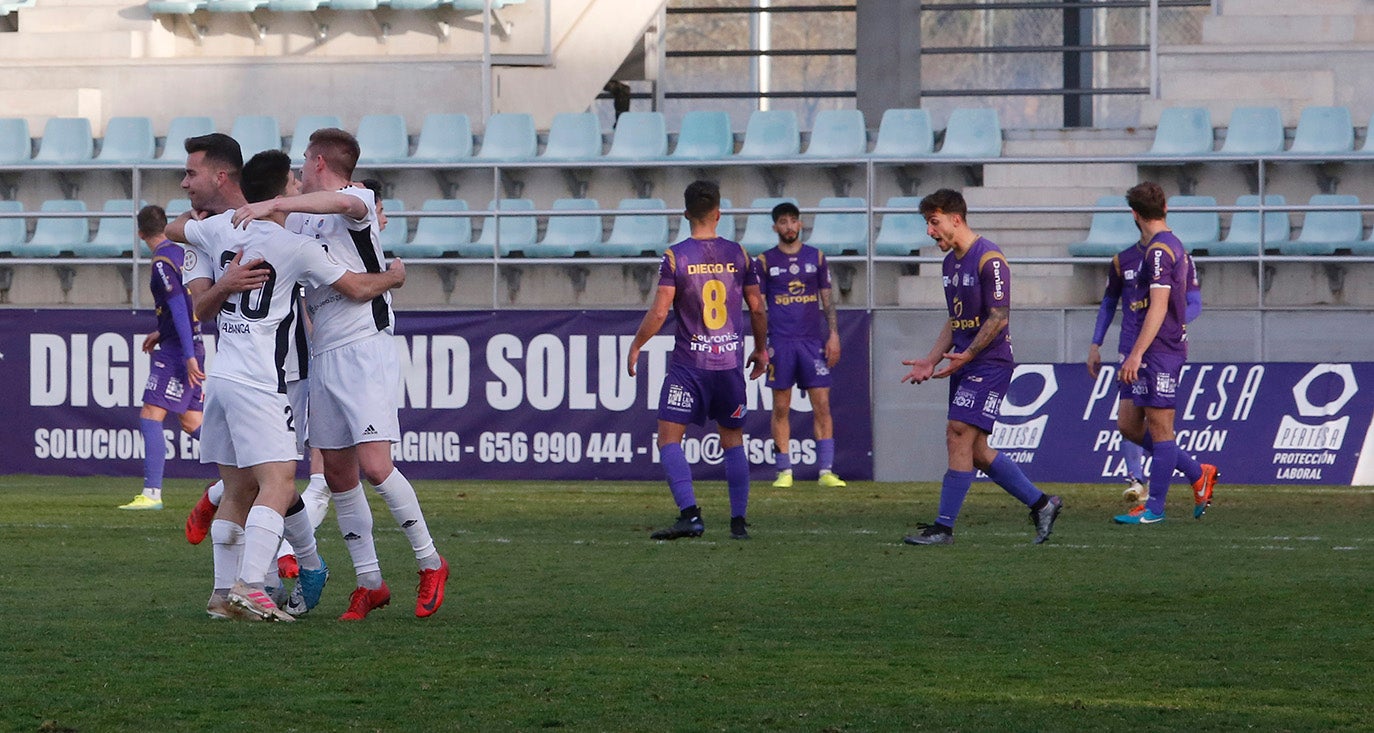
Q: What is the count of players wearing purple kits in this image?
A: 6